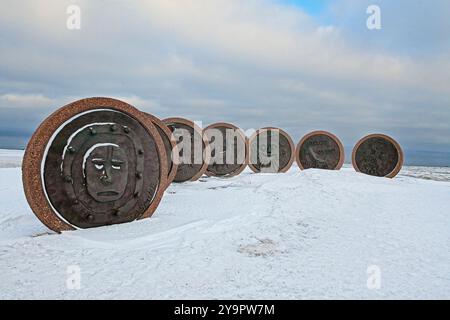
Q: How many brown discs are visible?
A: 7